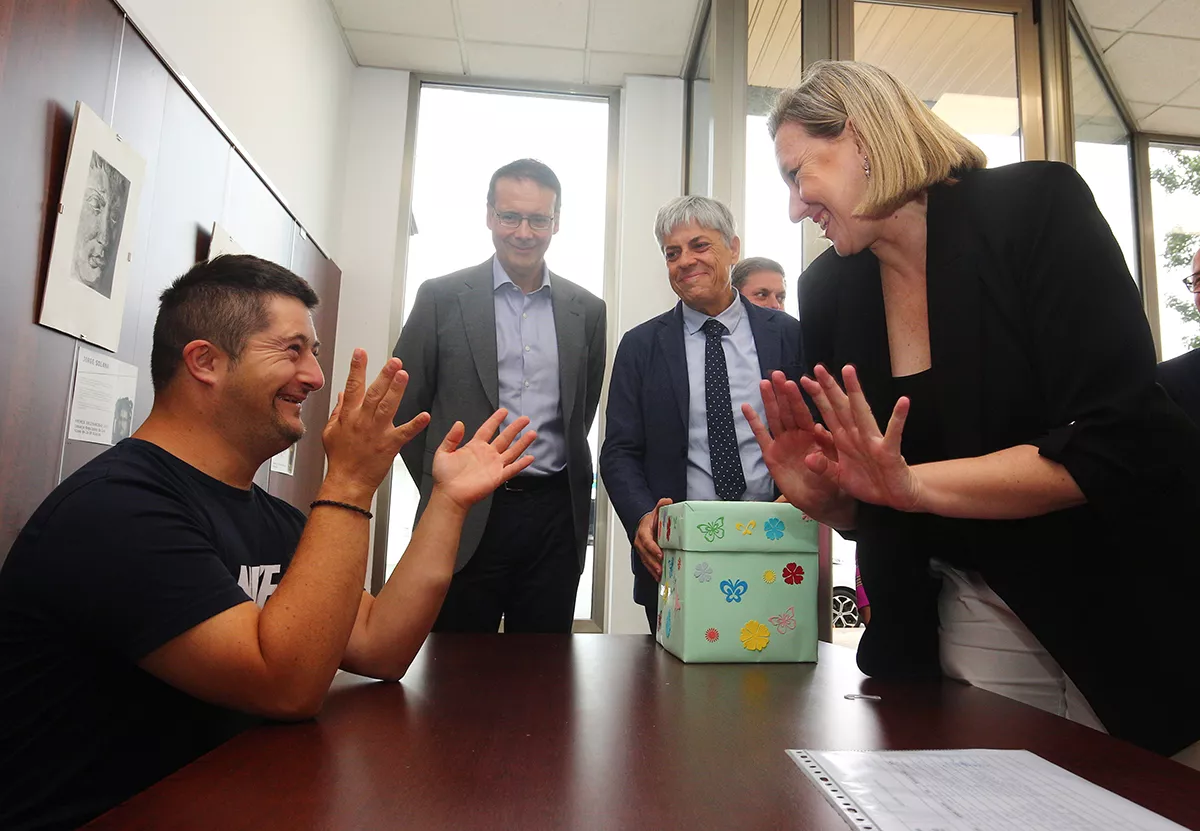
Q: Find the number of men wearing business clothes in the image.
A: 2